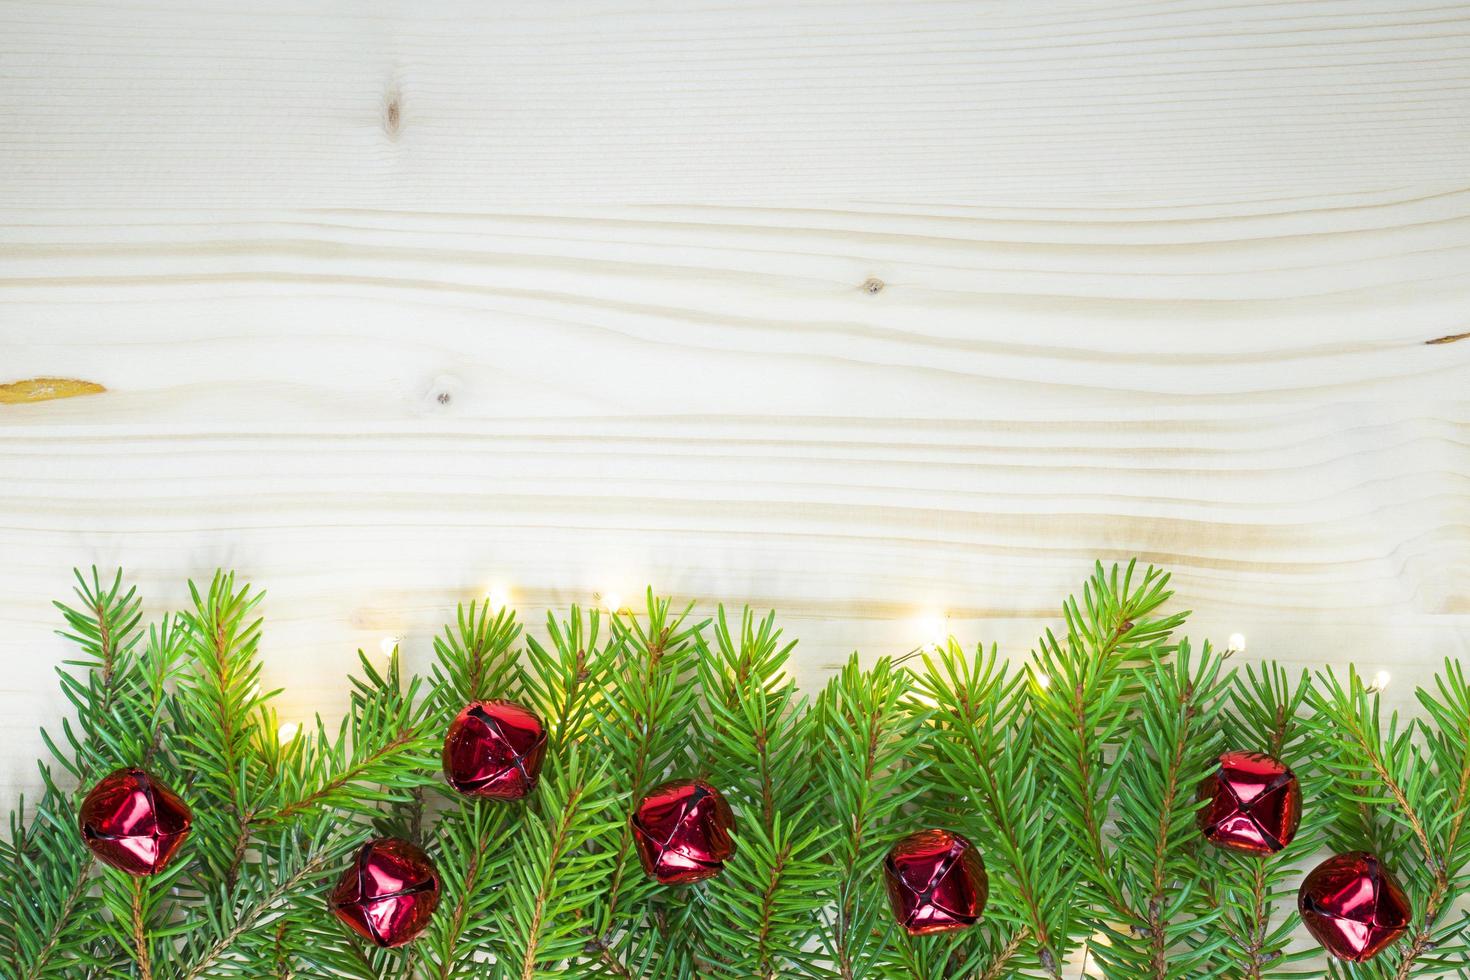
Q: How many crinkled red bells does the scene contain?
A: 7